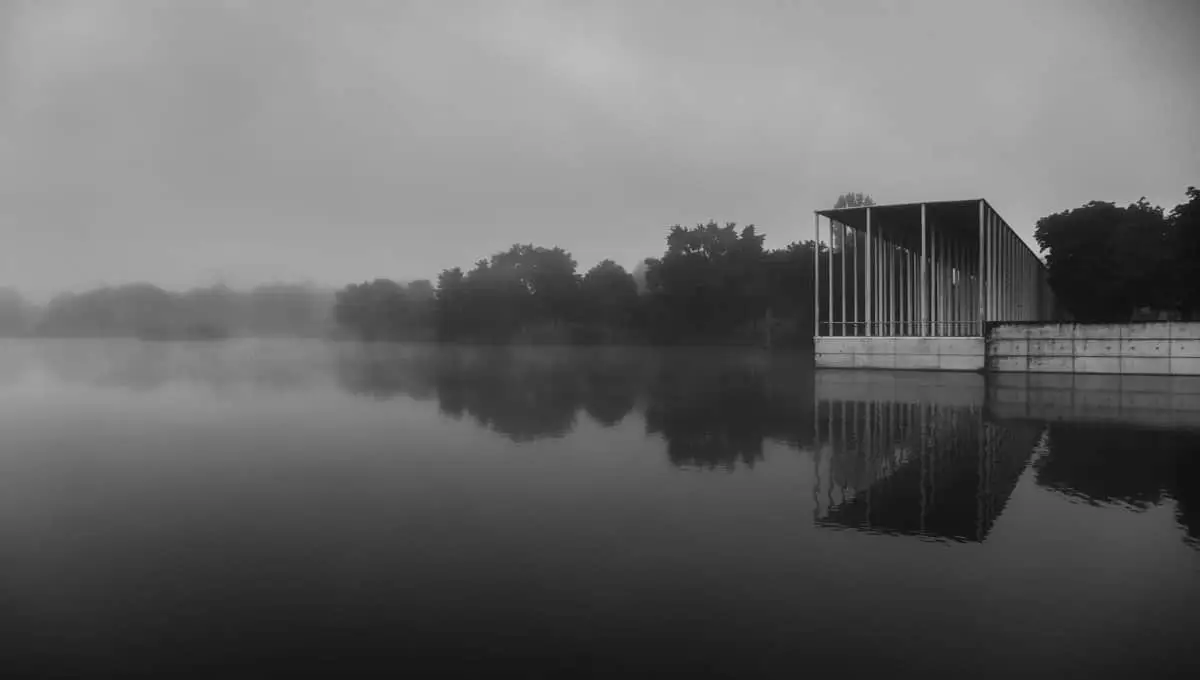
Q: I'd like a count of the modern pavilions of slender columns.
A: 1